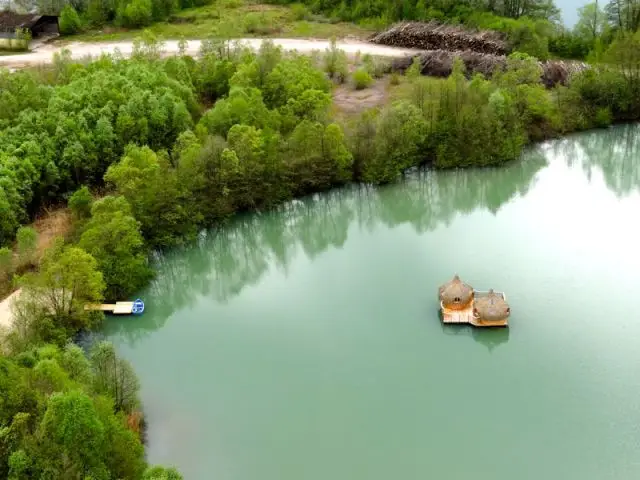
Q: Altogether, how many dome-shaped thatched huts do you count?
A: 2